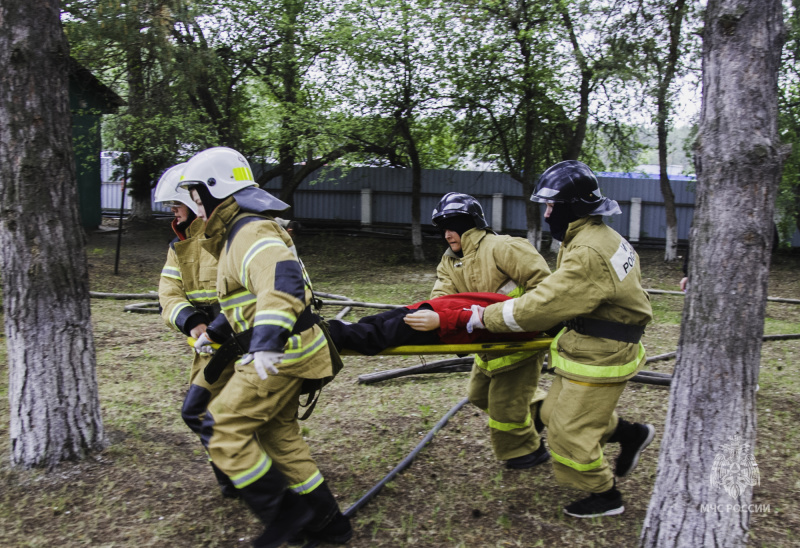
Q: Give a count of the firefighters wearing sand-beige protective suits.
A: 4